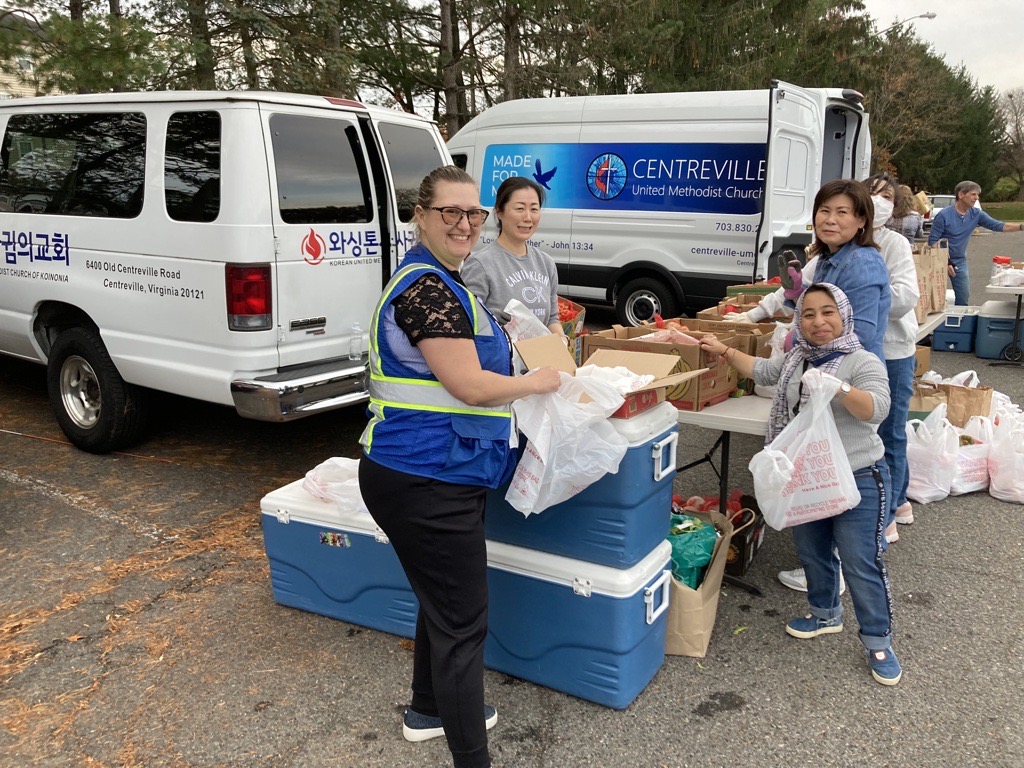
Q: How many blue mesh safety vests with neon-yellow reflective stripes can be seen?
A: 1